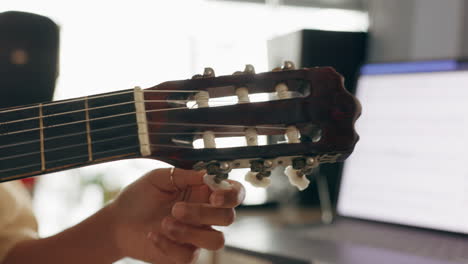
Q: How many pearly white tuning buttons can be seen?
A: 3